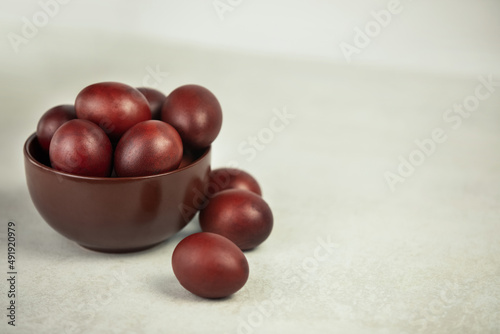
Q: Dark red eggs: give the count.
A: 9